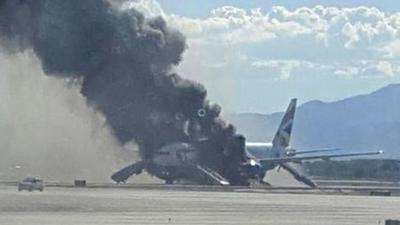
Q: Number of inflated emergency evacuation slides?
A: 3